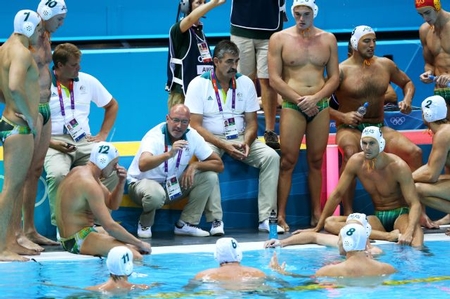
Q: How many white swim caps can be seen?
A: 11